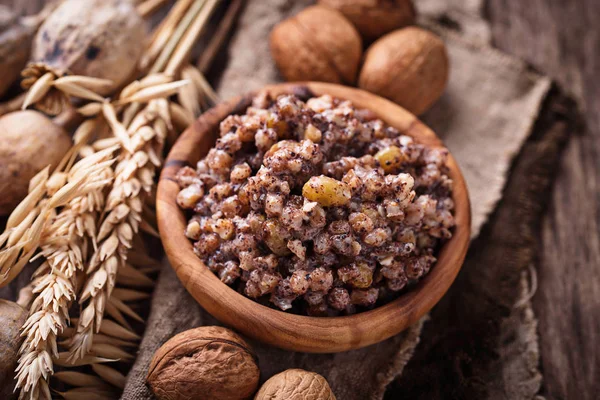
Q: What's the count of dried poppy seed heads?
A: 4